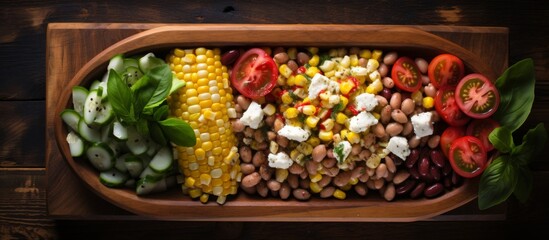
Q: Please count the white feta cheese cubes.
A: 9